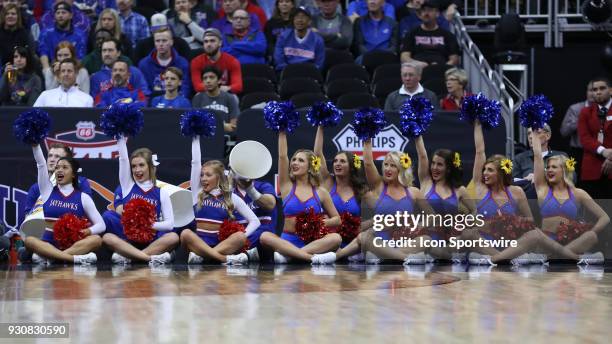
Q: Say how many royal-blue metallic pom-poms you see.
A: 9